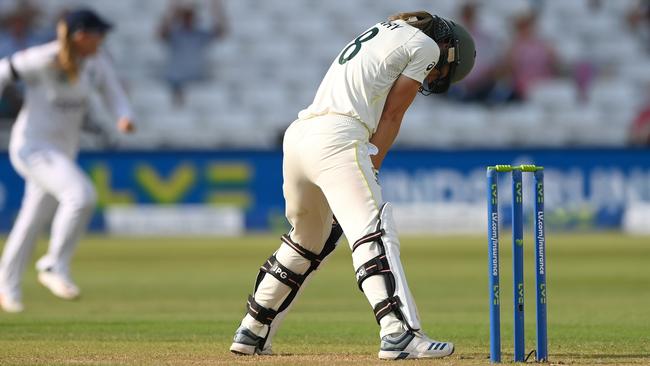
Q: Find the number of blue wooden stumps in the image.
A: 3